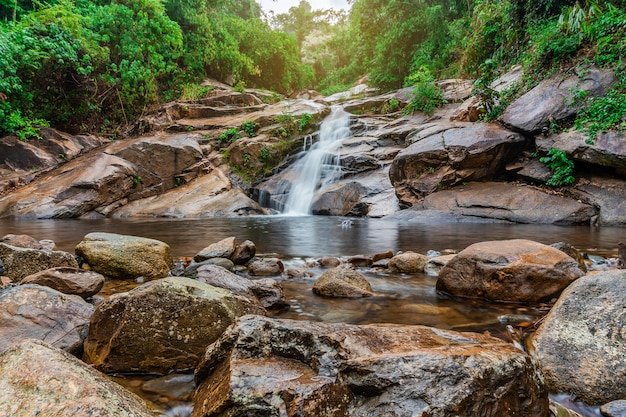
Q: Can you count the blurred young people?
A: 0